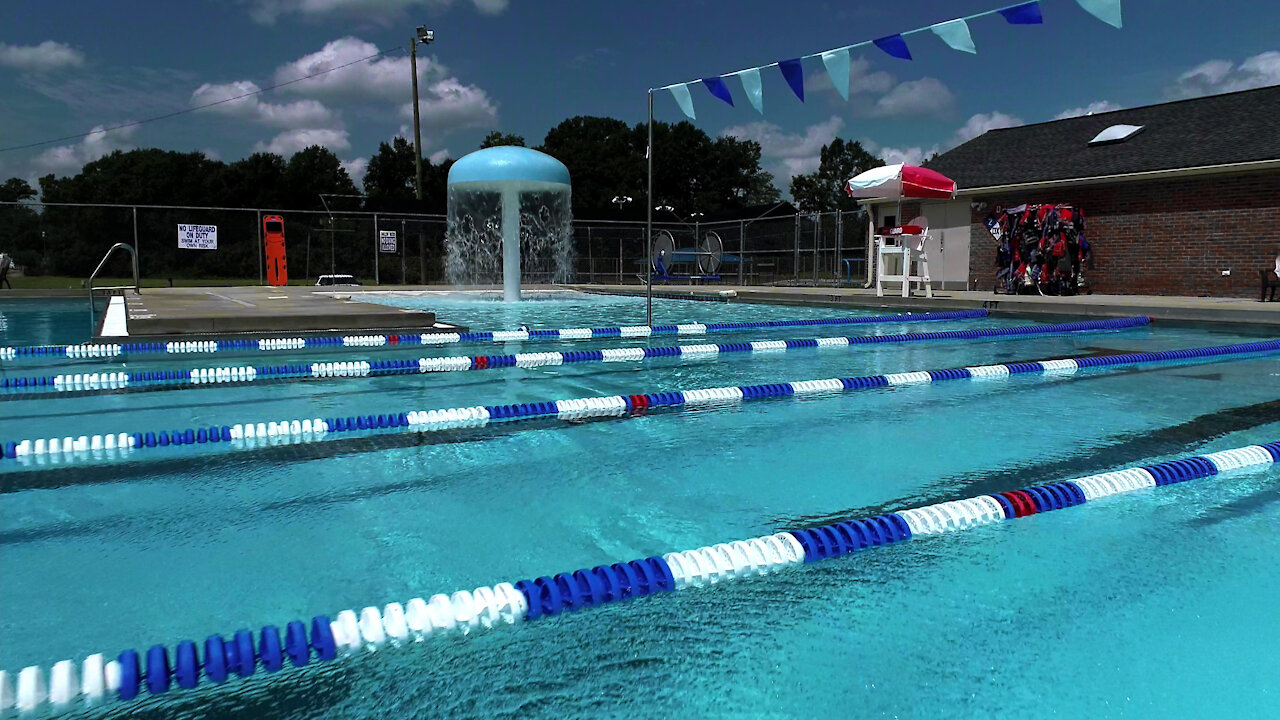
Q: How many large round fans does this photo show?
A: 2